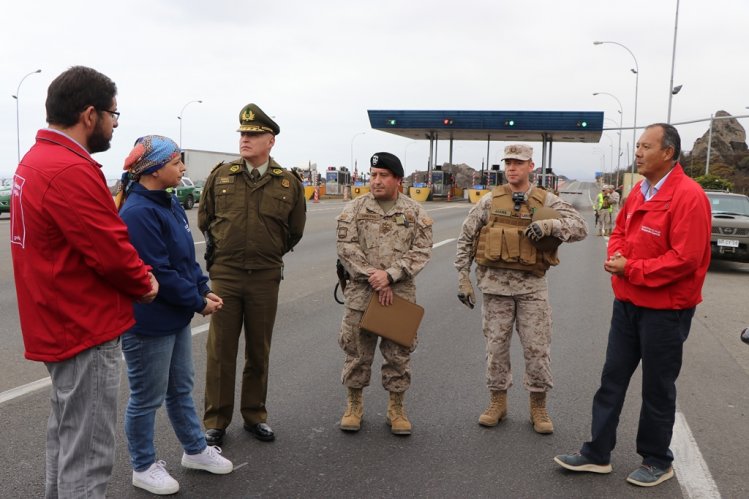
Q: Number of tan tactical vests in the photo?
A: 1